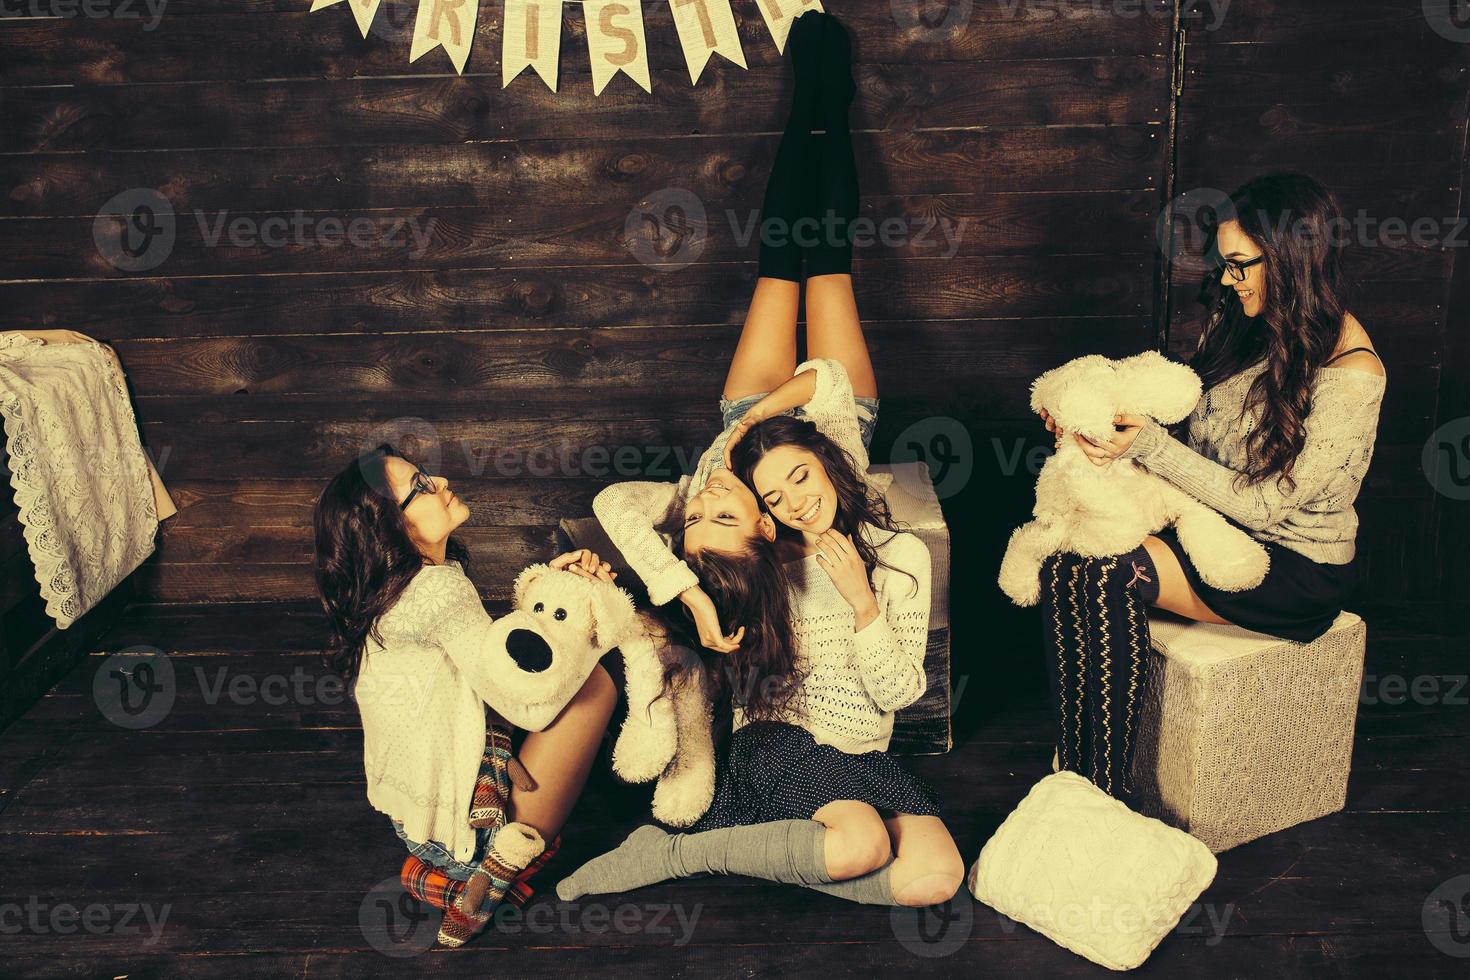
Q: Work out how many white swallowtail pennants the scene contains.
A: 6